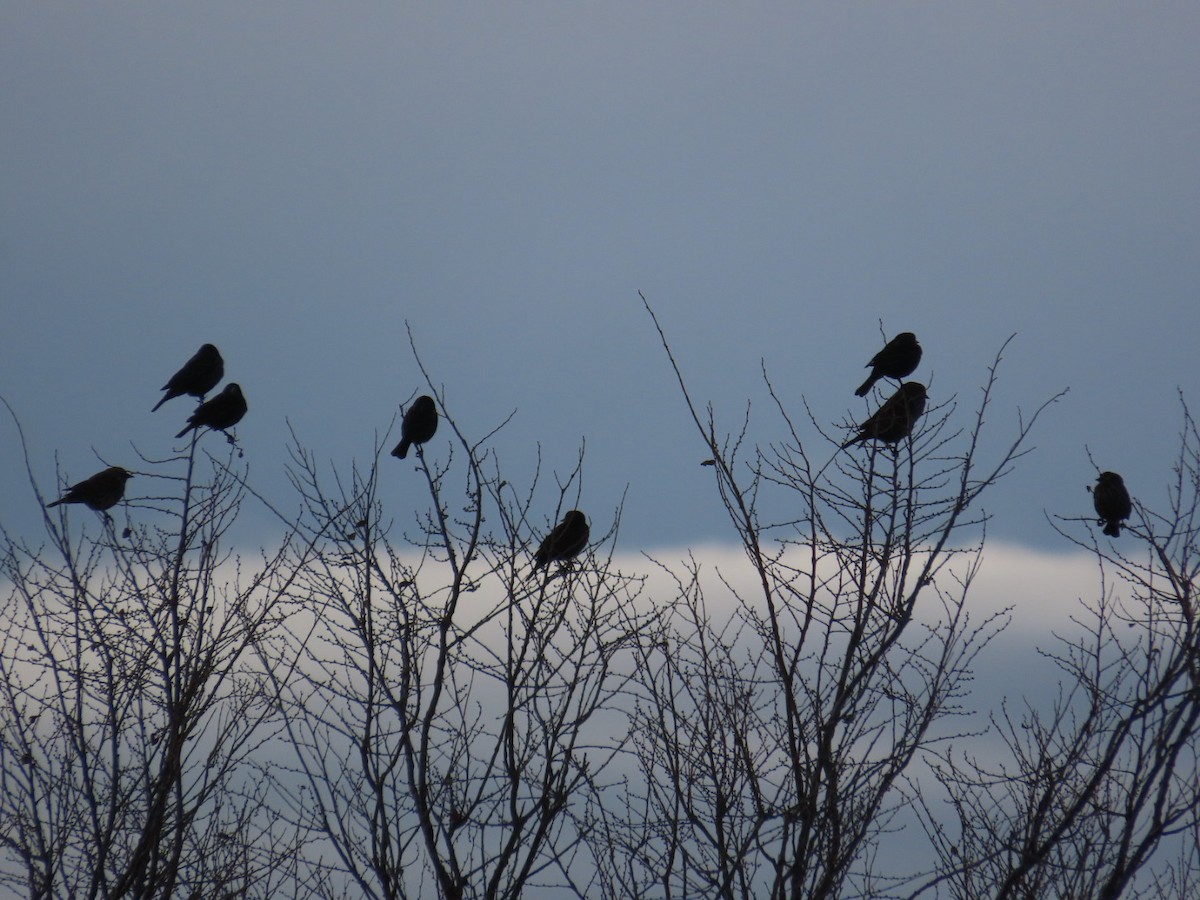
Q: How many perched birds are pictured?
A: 8